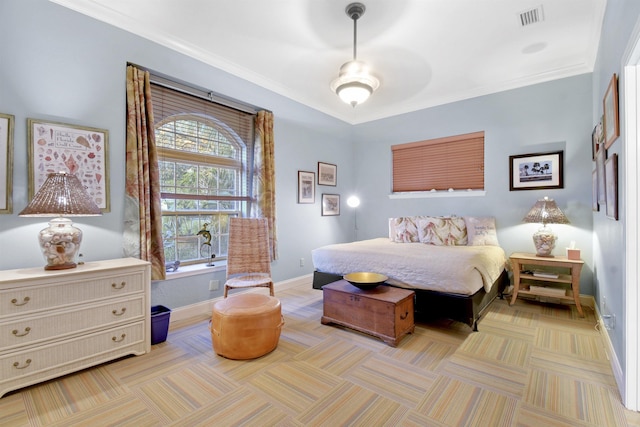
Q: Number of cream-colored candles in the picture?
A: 0